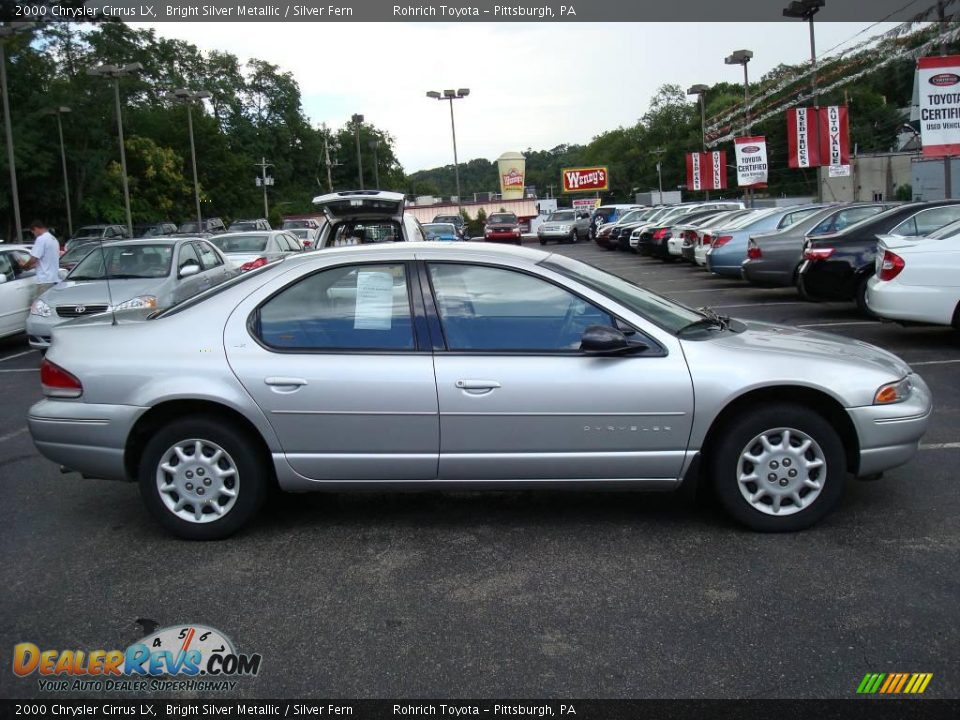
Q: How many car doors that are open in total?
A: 1